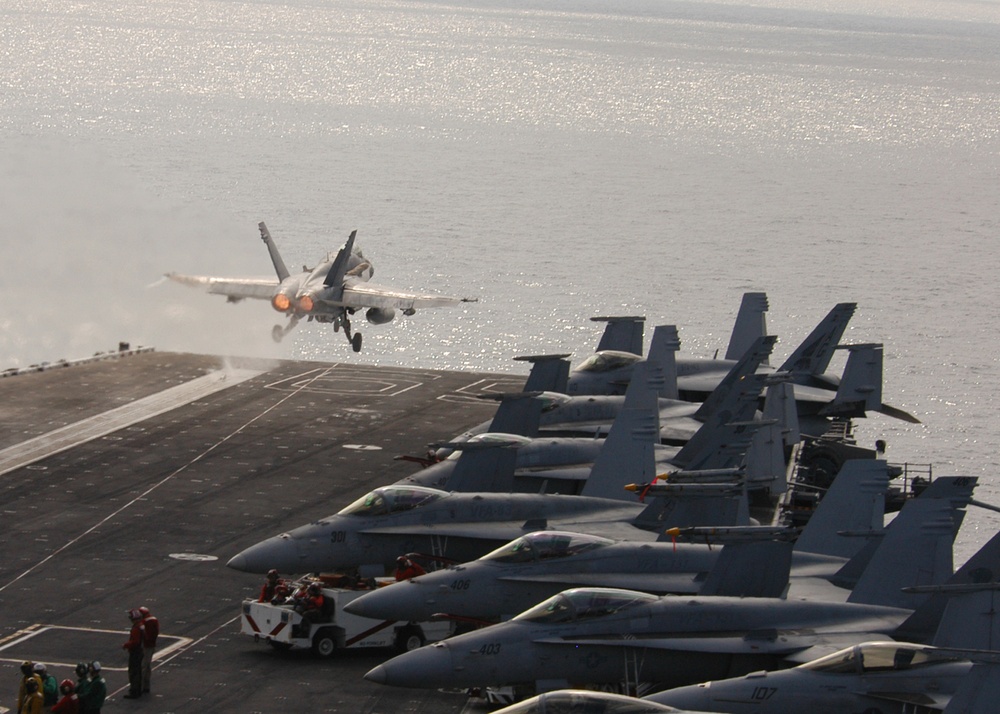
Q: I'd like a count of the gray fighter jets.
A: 9